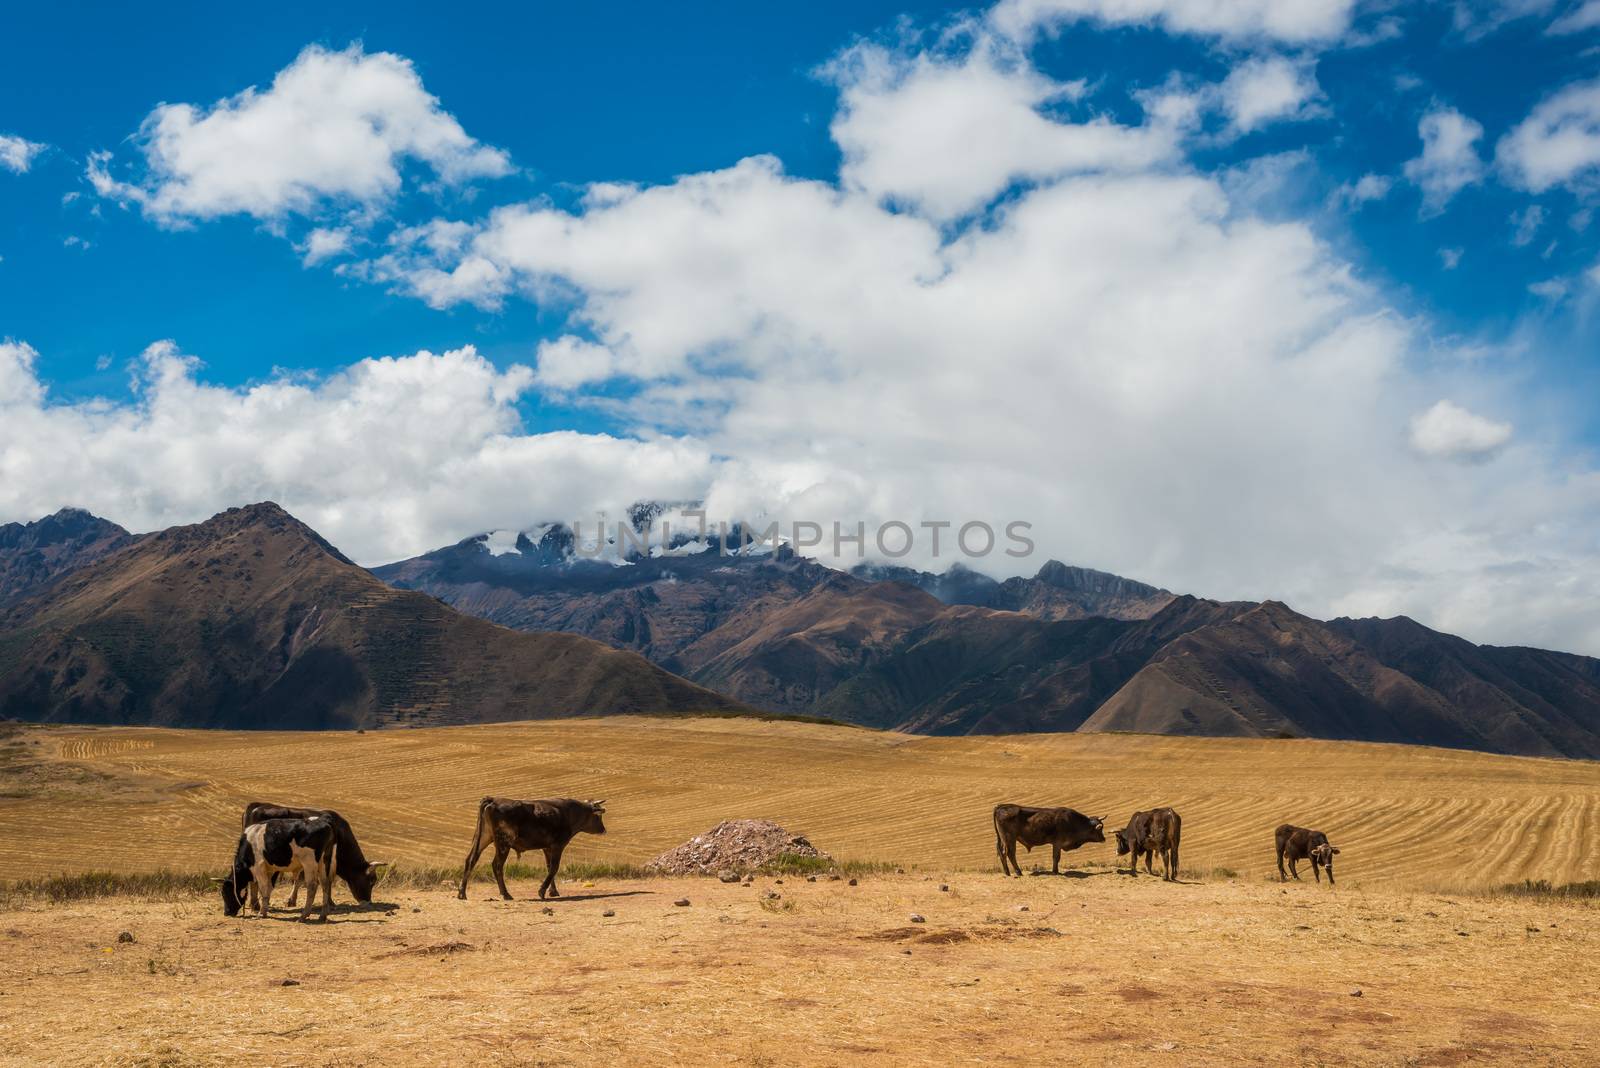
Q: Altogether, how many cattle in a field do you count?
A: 6